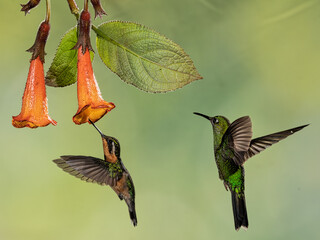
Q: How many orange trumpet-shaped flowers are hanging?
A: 2